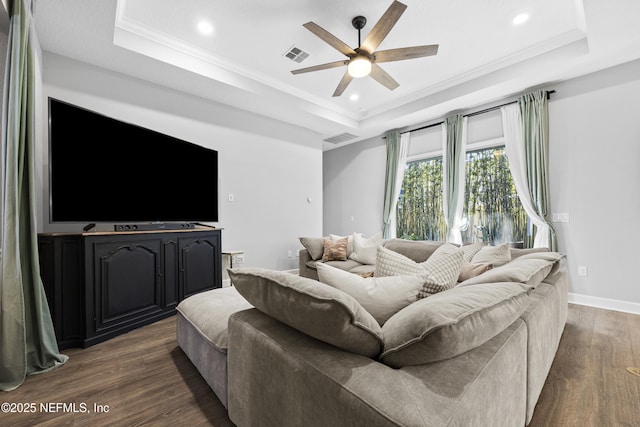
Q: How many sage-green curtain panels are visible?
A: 4